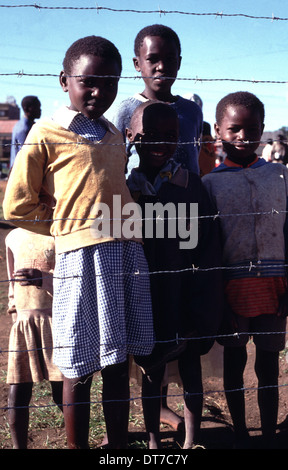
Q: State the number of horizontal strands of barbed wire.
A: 7